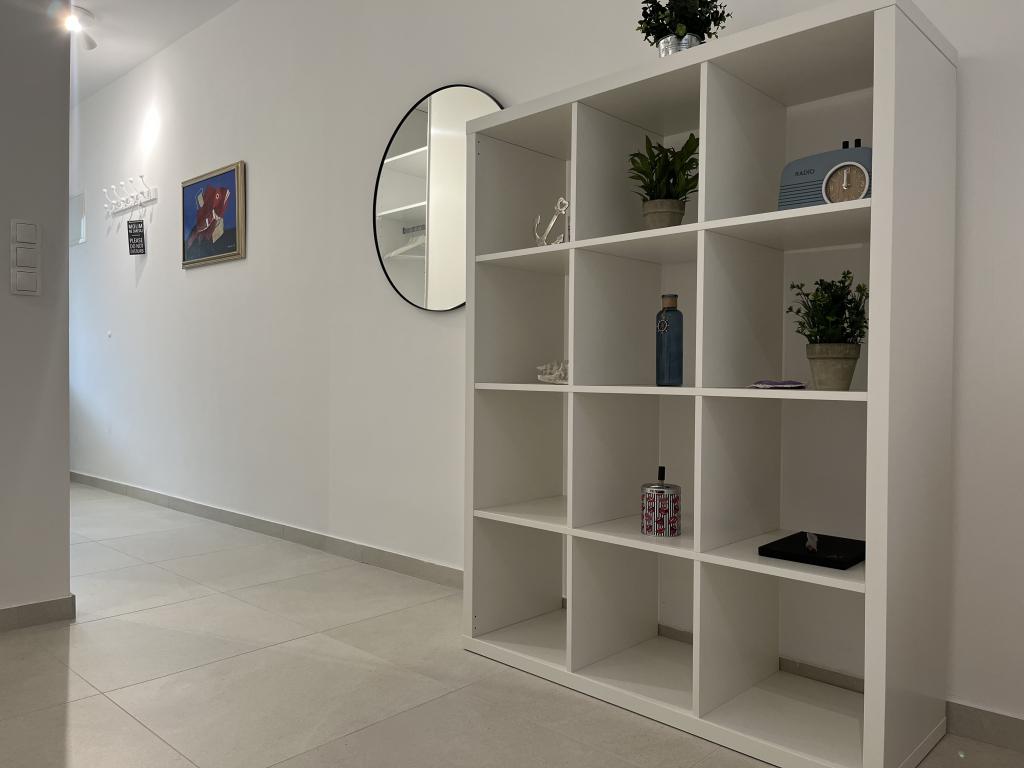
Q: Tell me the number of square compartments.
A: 12